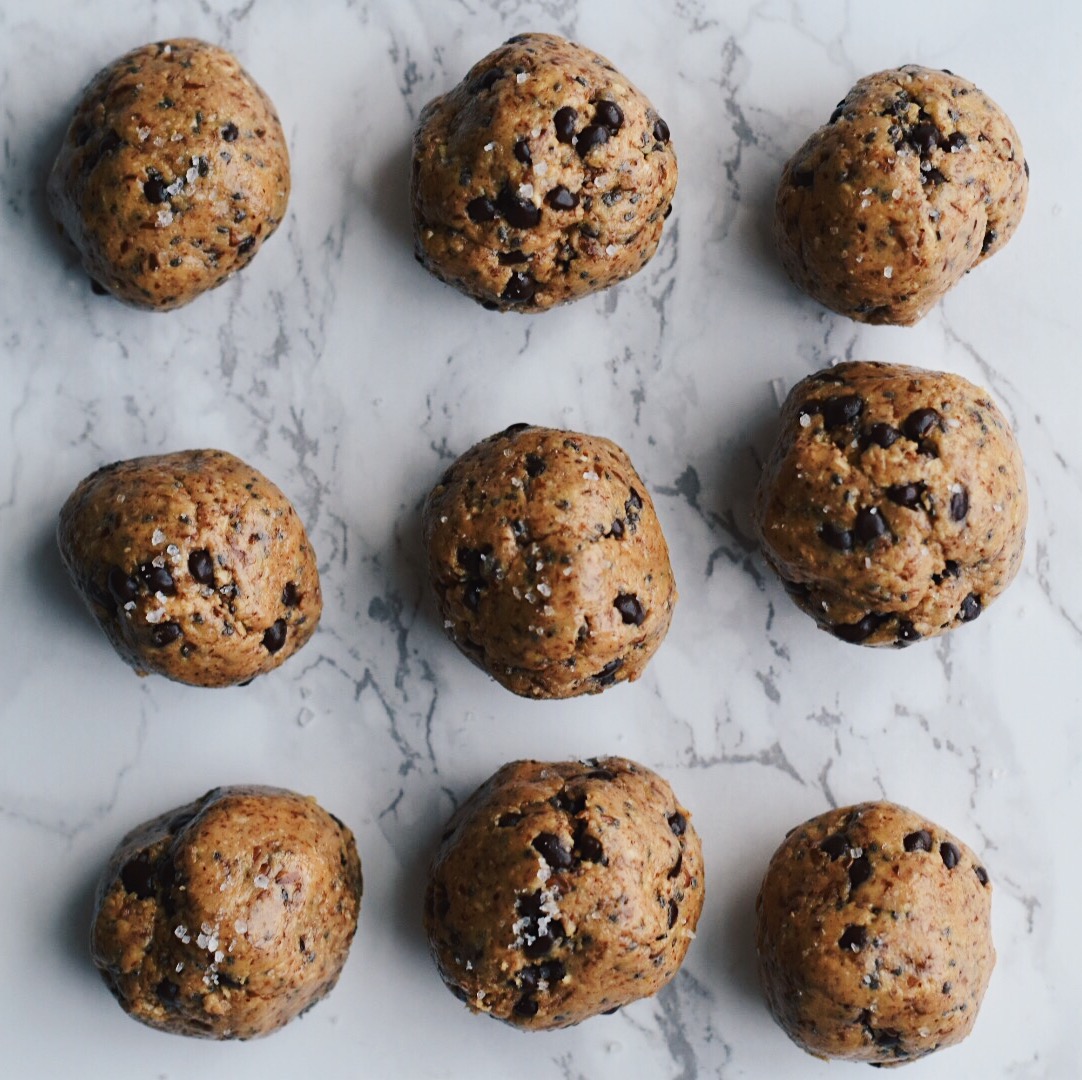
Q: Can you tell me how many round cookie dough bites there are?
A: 9